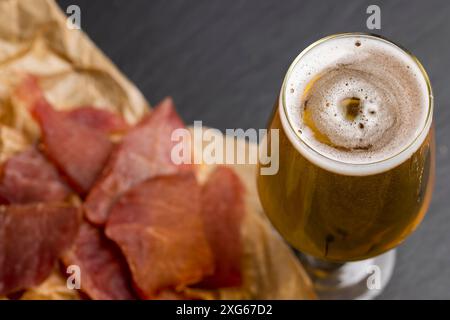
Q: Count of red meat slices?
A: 7